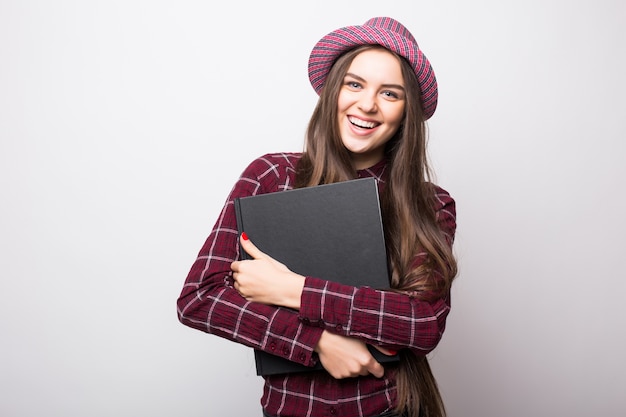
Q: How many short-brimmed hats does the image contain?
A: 1